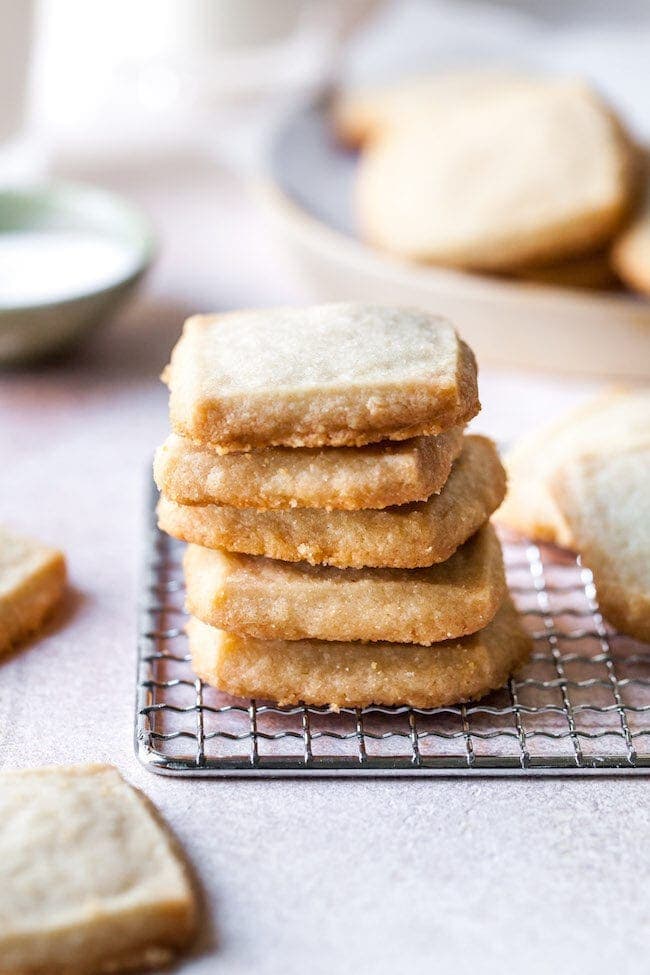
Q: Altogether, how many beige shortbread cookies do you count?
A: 13